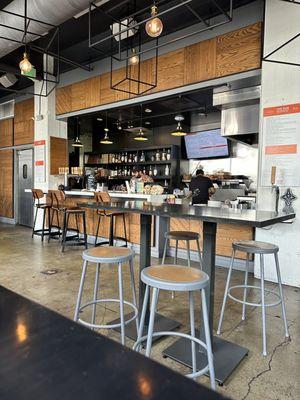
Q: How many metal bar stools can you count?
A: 4